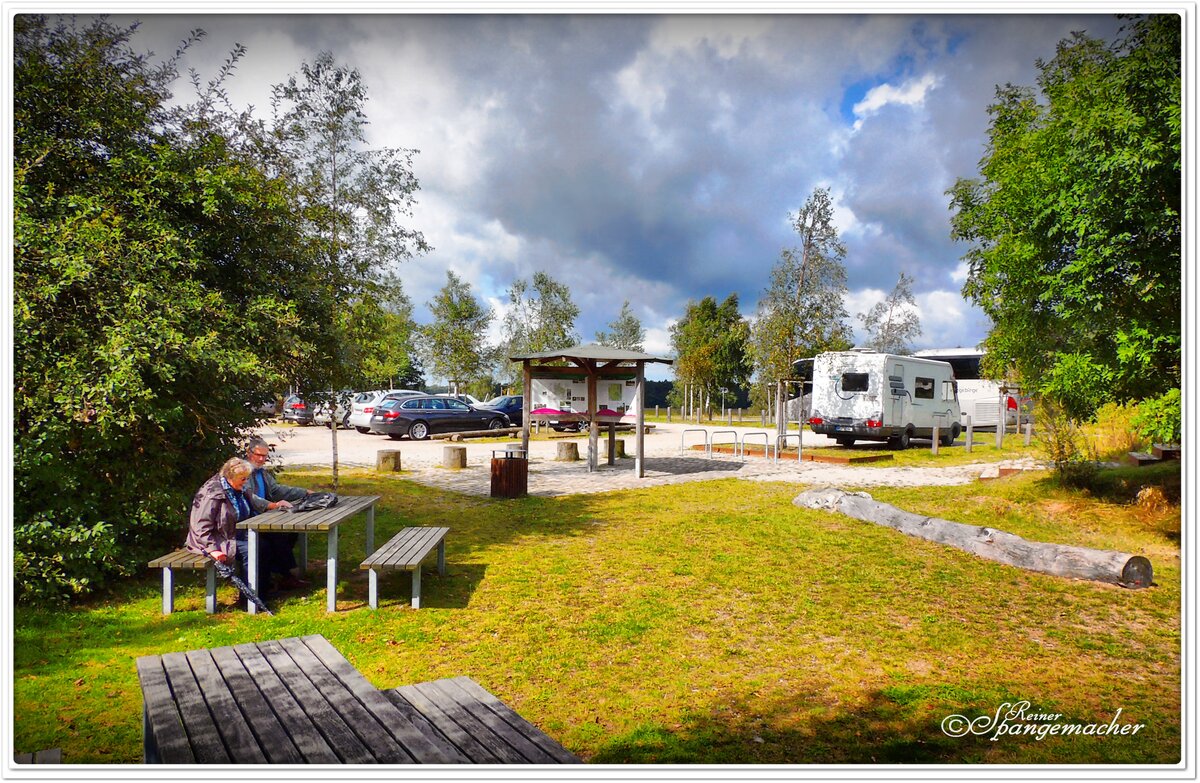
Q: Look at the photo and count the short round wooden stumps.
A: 5